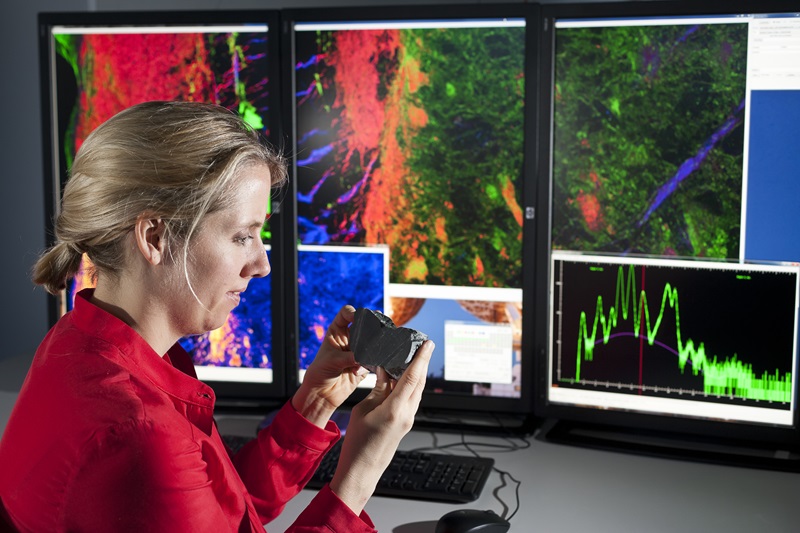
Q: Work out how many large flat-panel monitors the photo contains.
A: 3